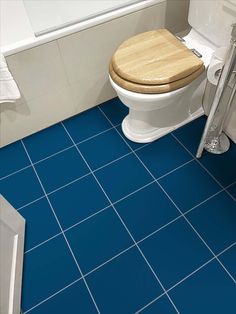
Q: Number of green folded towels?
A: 0